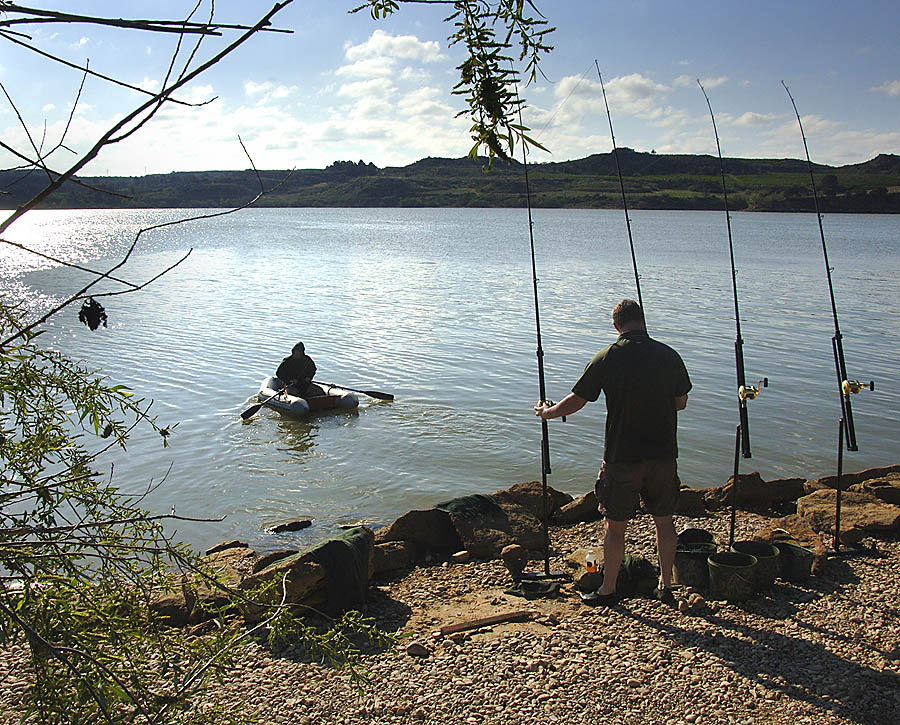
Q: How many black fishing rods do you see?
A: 4